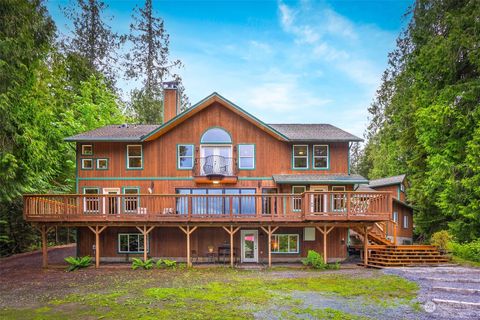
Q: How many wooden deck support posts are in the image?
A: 8